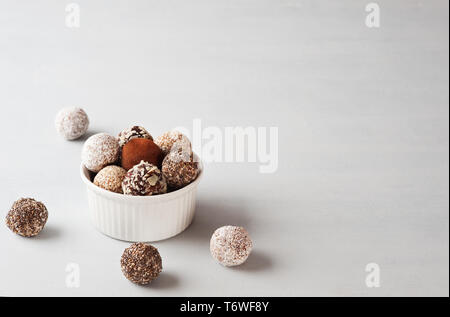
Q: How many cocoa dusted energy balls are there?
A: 1